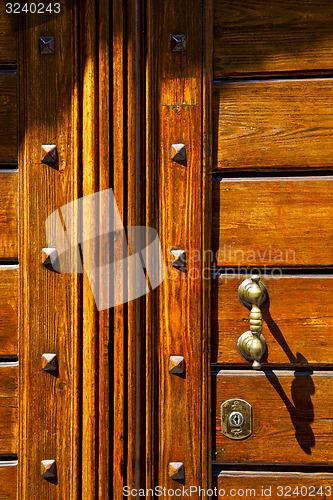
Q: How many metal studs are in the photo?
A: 10